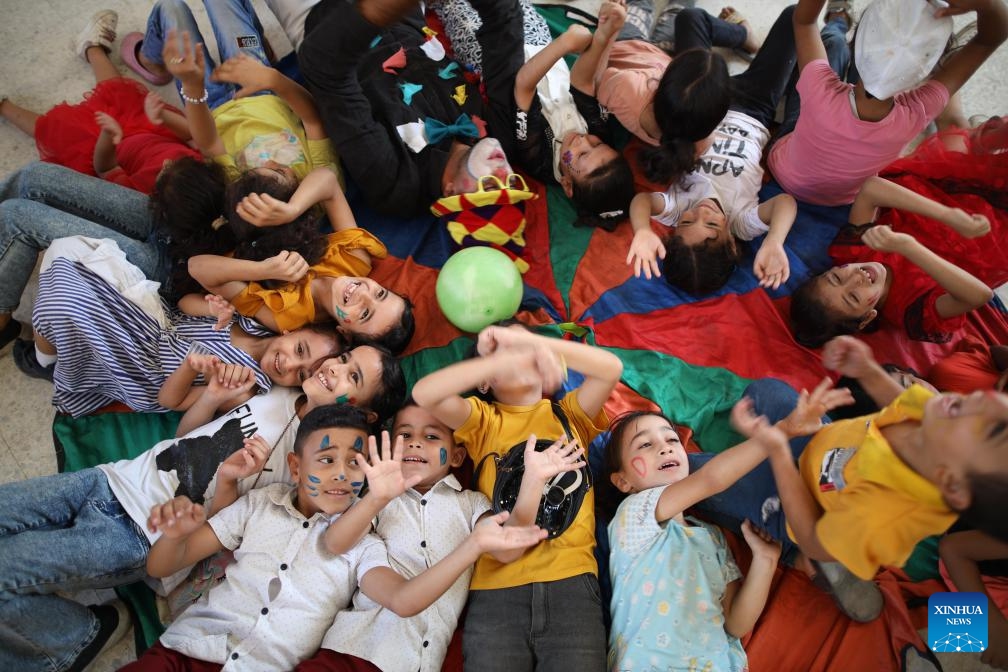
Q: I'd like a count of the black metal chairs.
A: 0